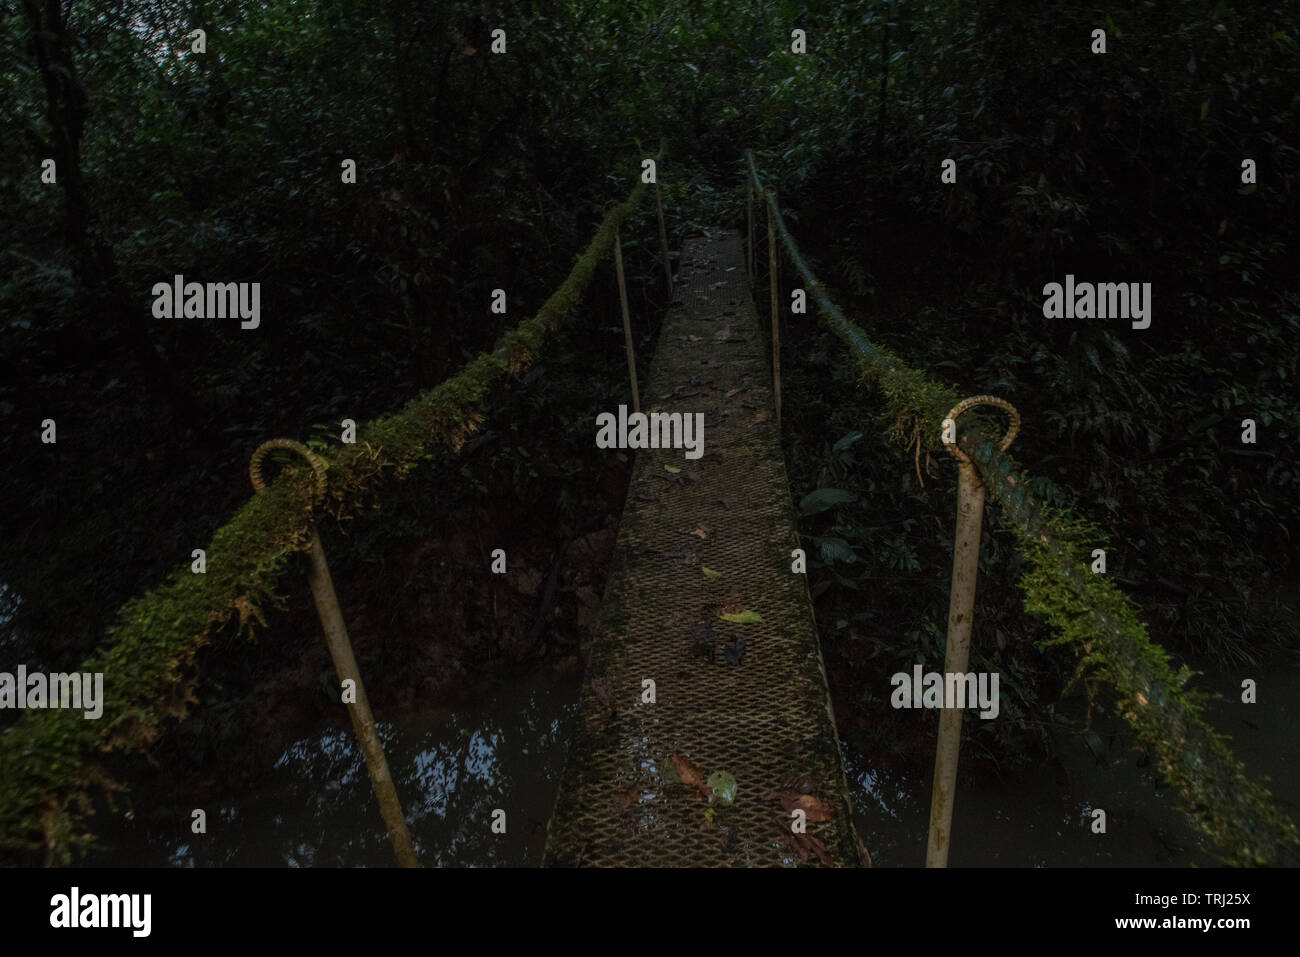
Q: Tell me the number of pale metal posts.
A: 6